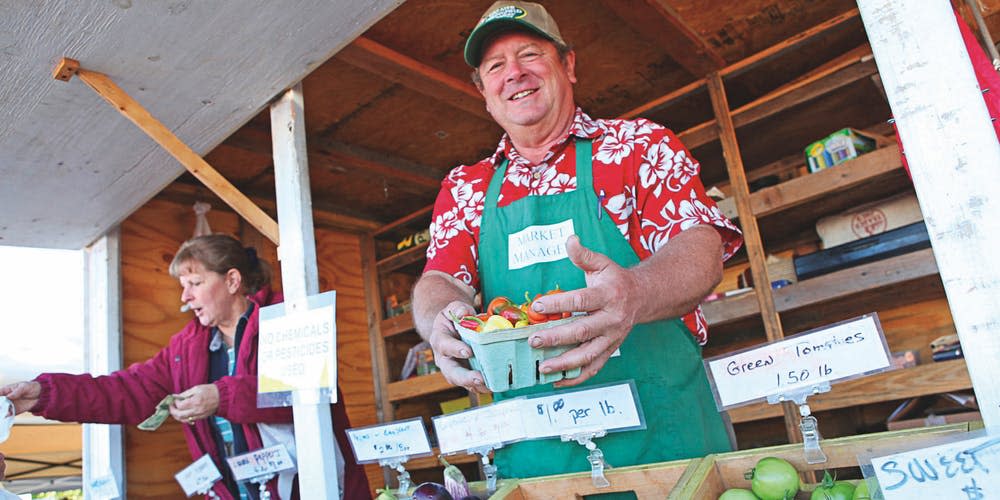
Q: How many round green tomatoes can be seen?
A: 4